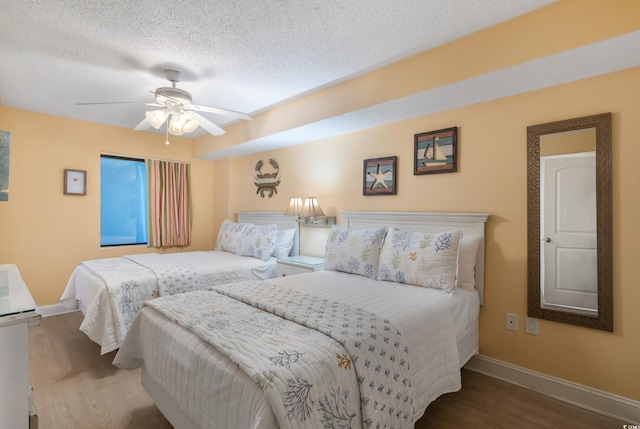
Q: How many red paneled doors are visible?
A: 0